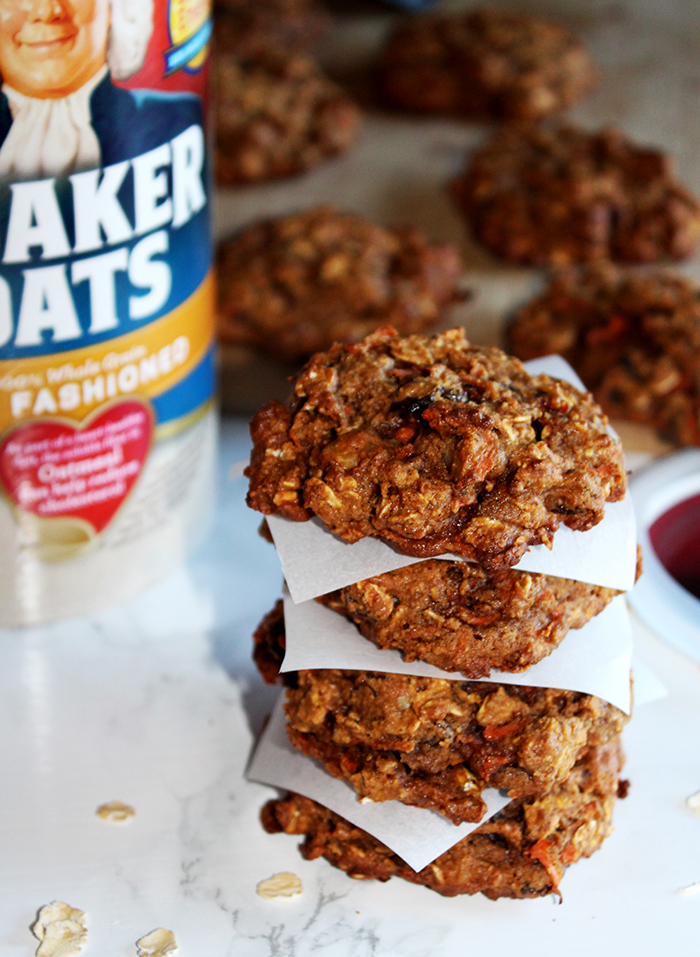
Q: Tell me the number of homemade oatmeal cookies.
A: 10